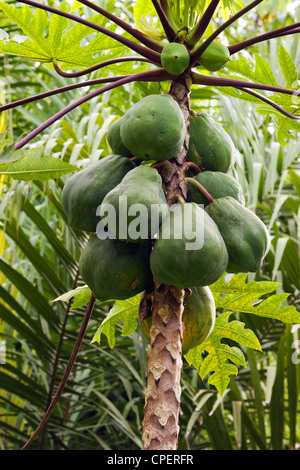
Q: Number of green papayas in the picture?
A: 12